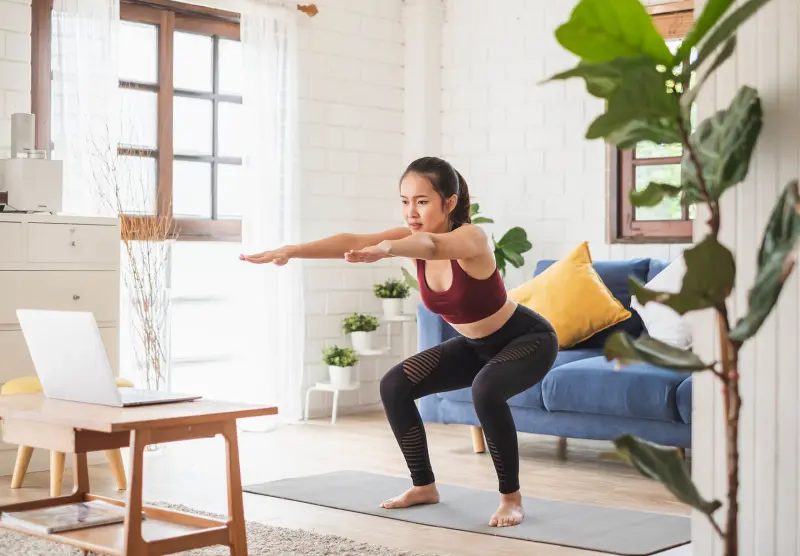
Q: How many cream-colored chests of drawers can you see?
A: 1